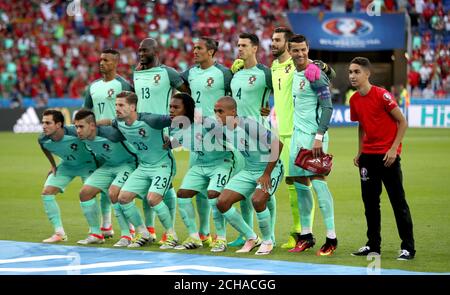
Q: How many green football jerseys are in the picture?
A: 10